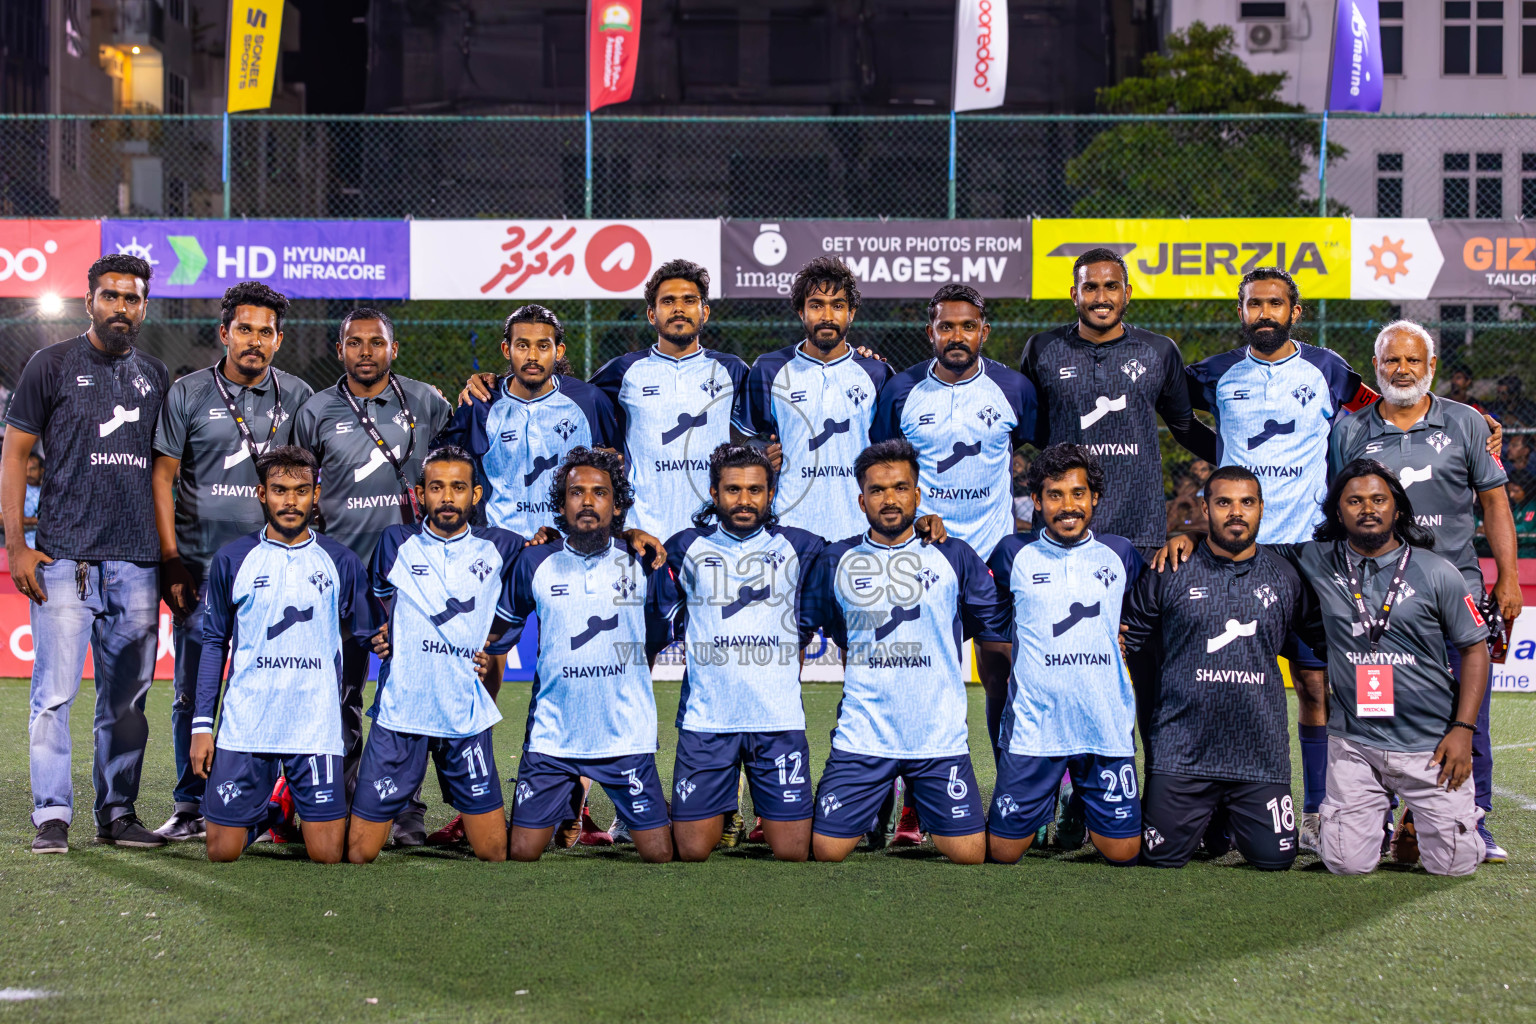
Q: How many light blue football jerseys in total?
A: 11